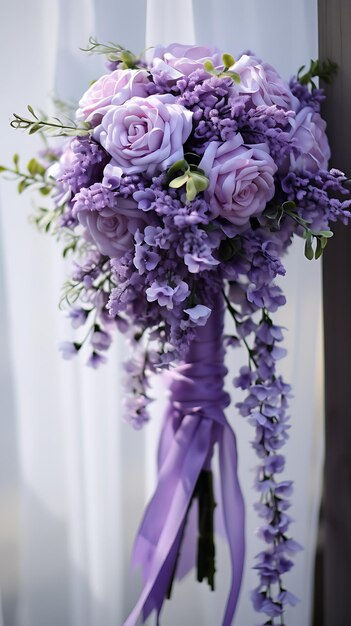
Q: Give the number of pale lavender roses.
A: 7